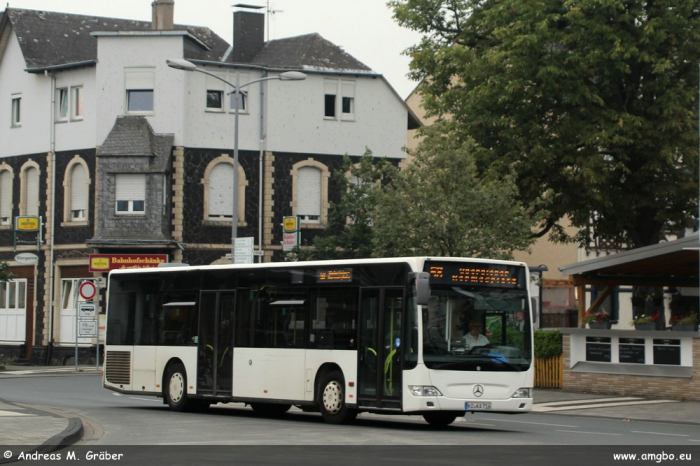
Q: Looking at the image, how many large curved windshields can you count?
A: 1